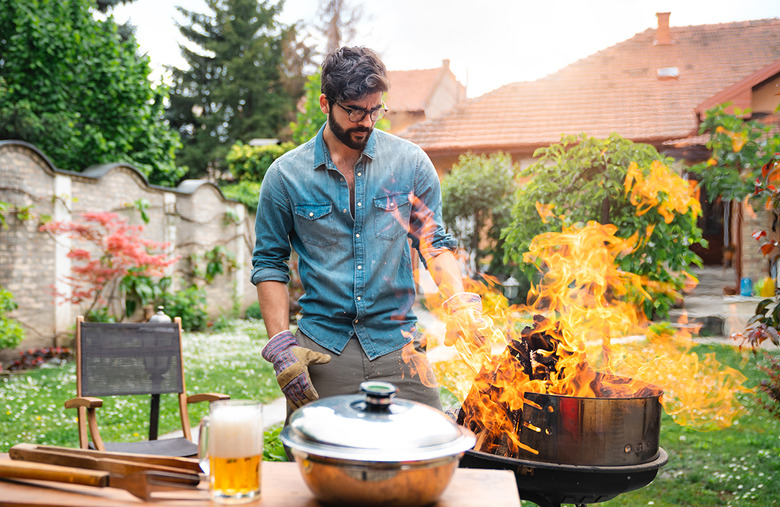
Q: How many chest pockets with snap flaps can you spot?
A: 2